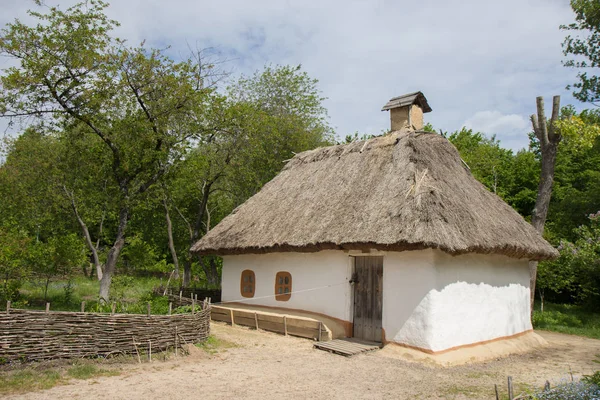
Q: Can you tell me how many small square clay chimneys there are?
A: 1